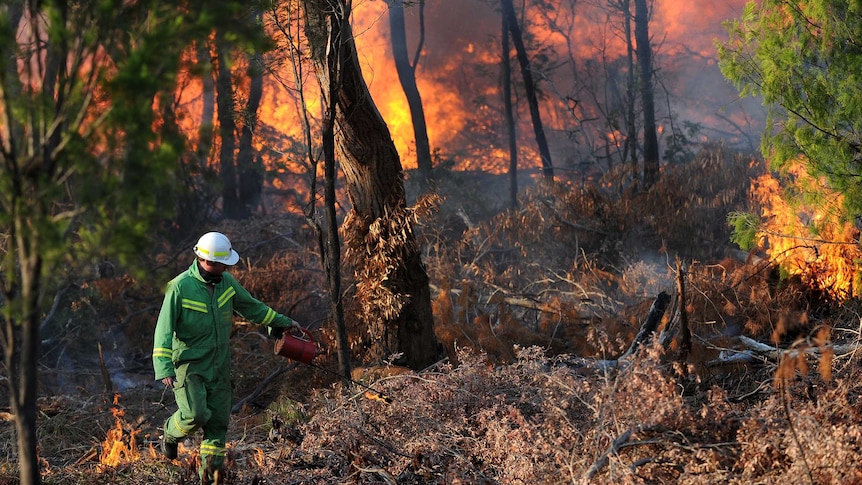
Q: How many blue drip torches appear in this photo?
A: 0